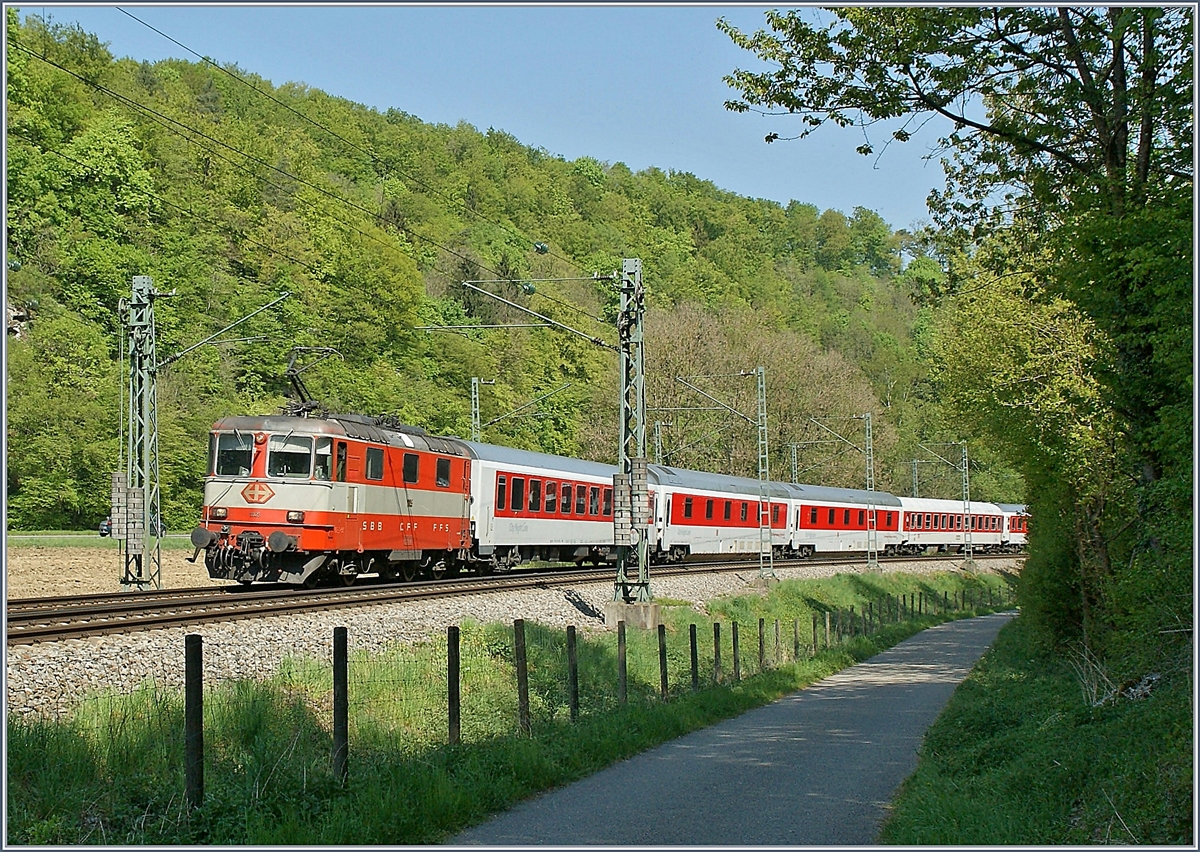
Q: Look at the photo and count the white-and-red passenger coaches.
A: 5